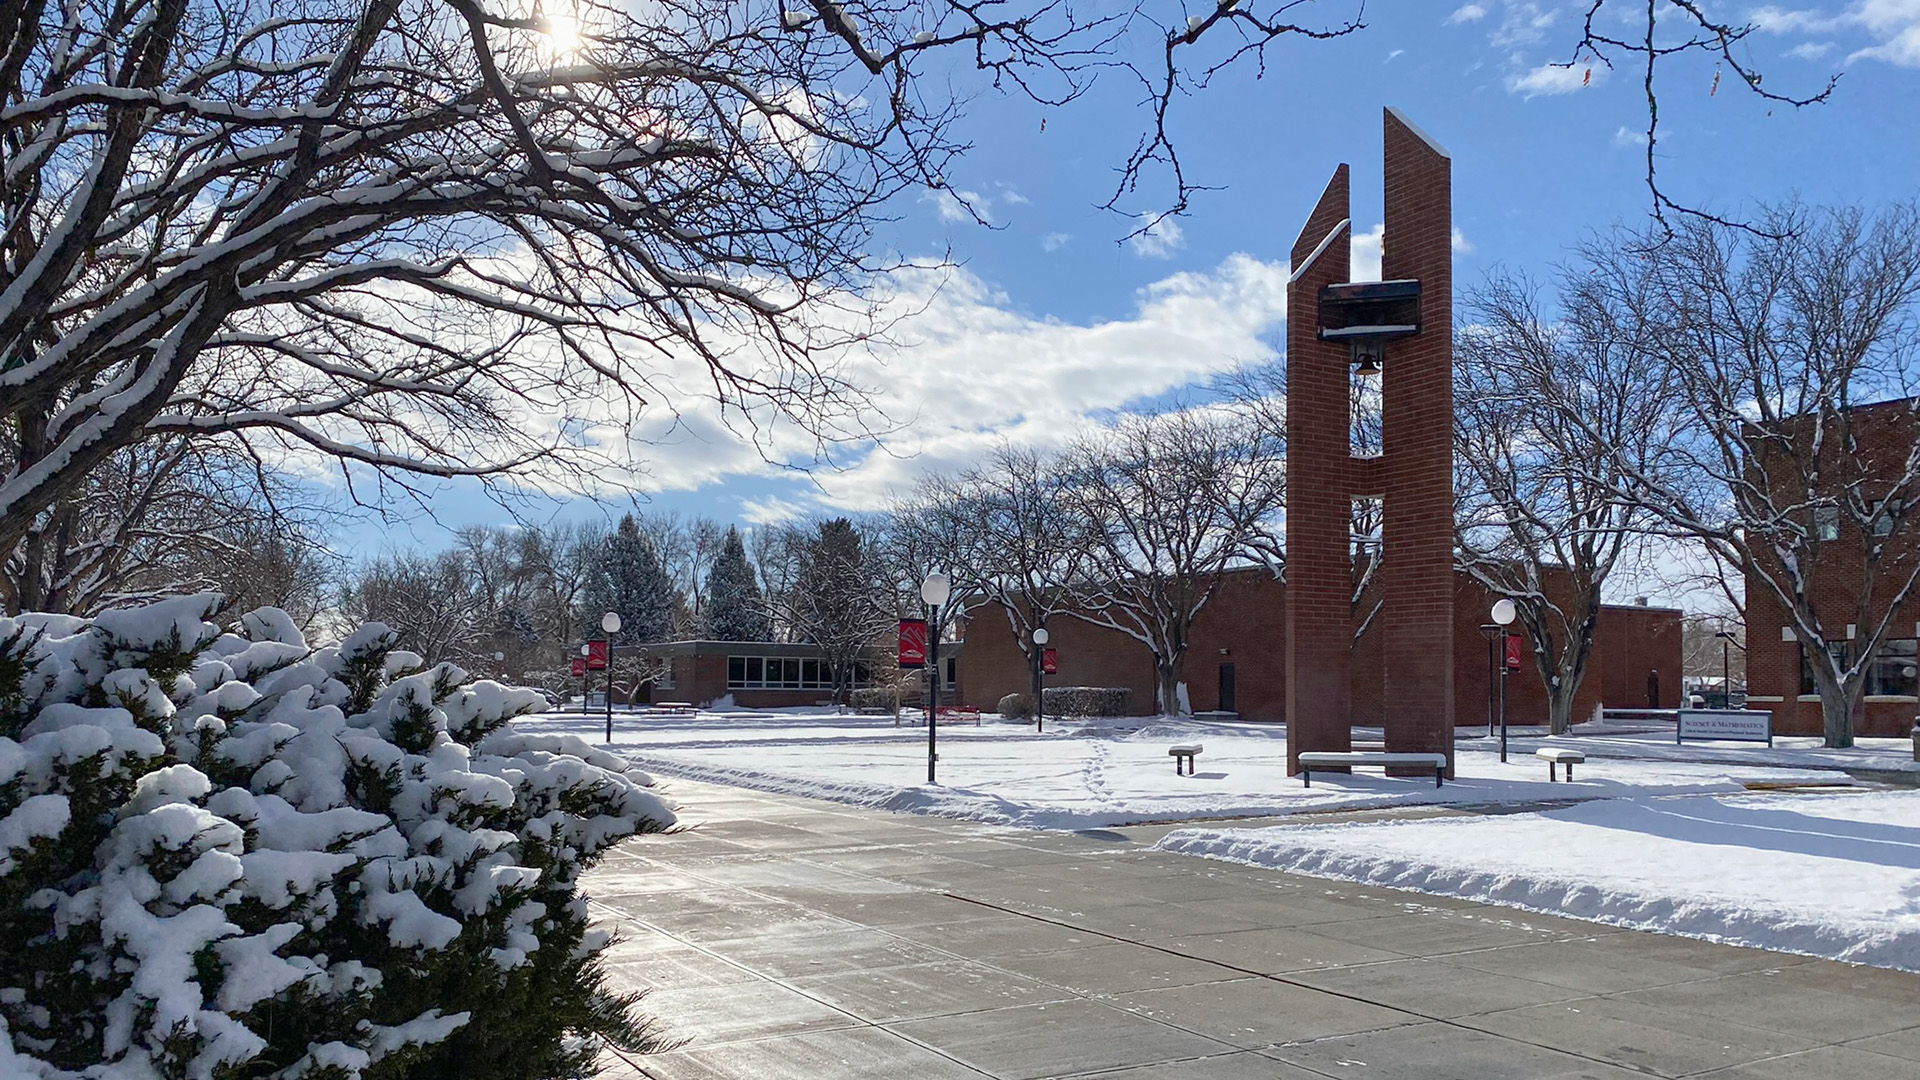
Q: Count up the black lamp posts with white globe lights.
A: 5